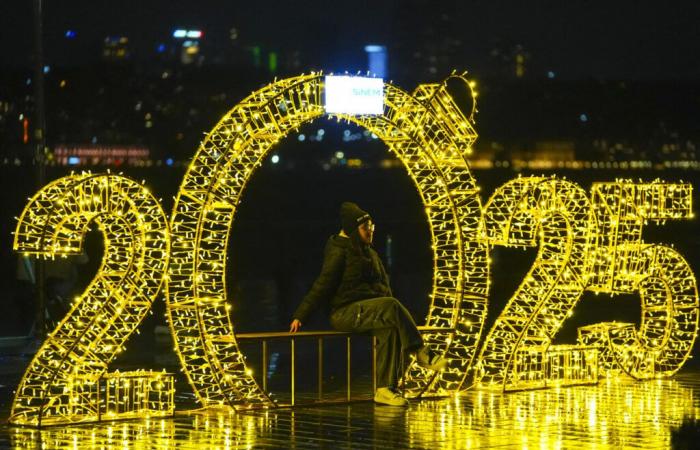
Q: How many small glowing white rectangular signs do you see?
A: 1